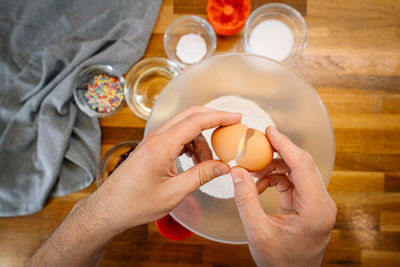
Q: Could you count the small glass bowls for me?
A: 5